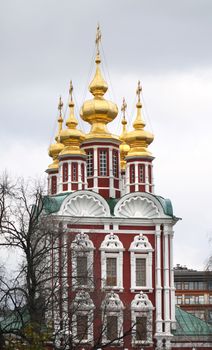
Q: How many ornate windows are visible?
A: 6